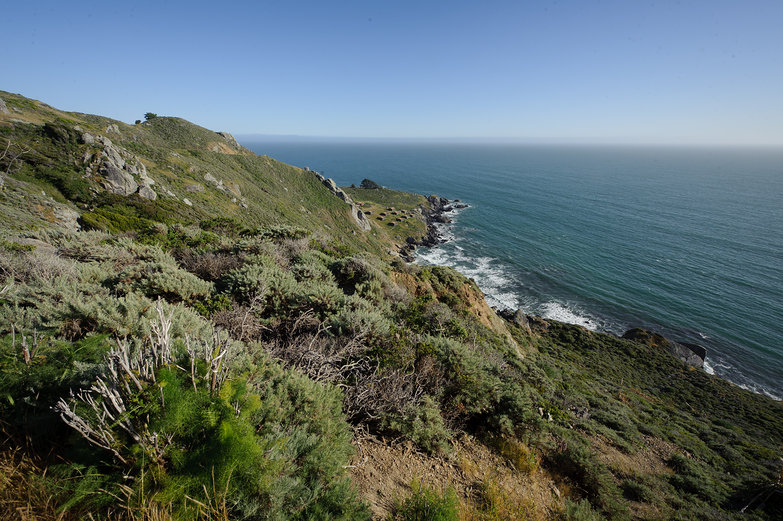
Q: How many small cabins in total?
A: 10